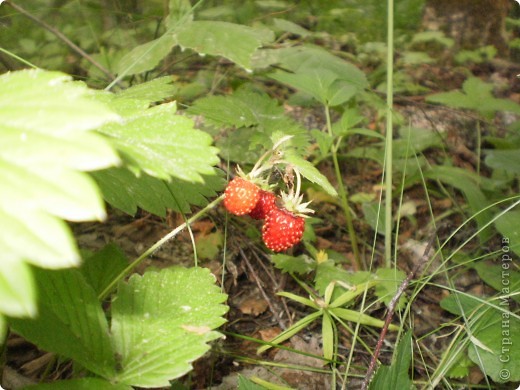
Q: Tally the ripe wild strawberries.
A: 3